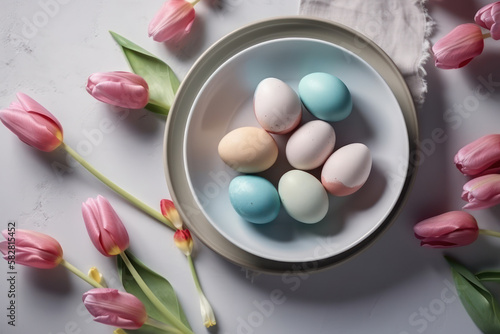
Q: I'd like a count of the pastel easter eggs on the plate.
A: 7